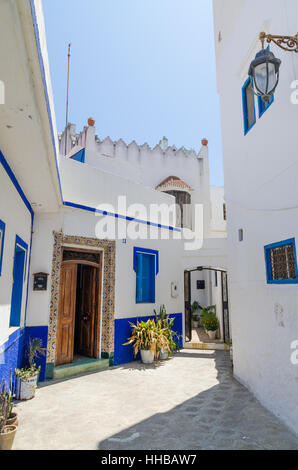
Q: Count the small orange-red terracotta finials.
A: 2